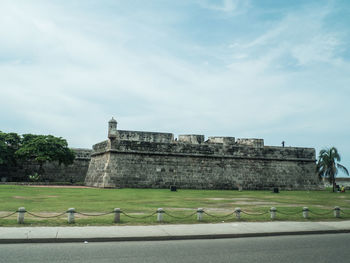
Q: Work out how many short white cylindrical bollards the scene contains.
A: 9